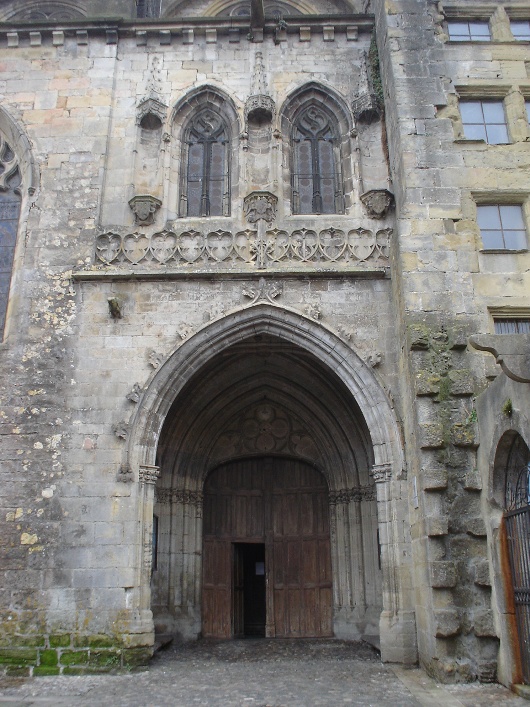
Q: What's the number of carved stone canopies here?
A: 3